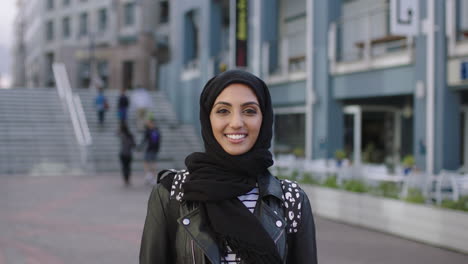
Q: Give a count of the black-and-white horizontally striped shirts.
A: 1